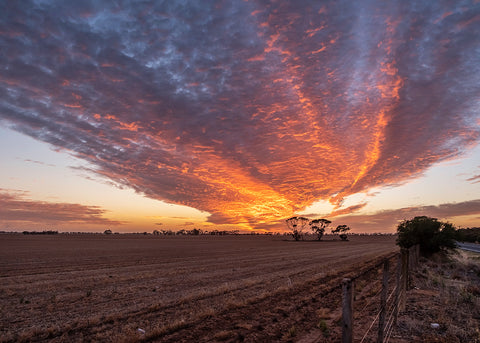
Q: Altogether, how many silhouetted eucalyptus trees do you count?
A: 3